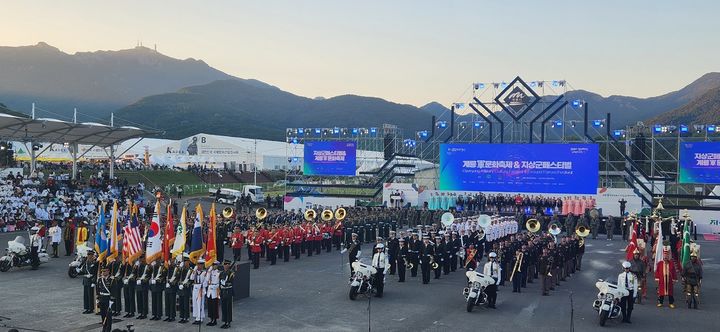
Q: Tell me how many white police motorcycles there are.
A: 5